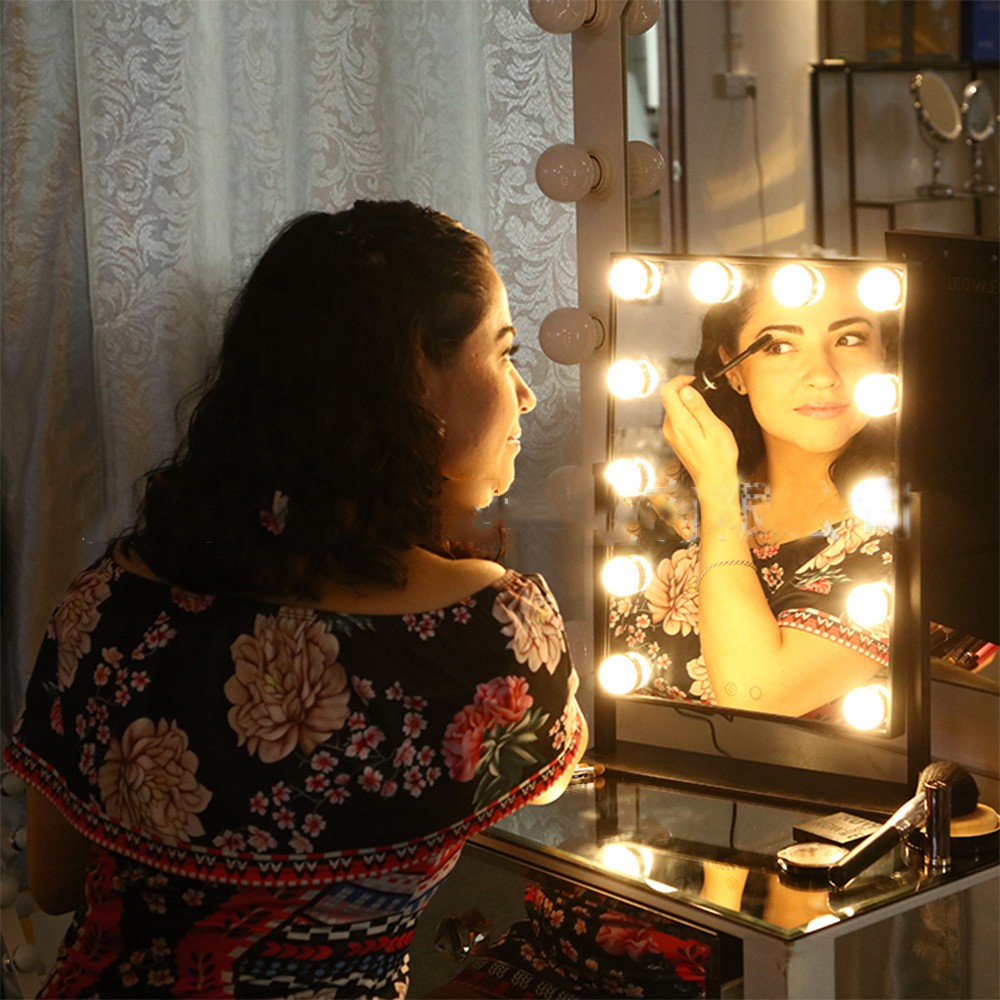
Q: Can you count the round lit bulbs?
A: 12